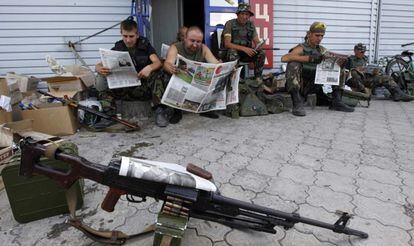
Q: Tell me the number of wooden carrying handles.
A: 1